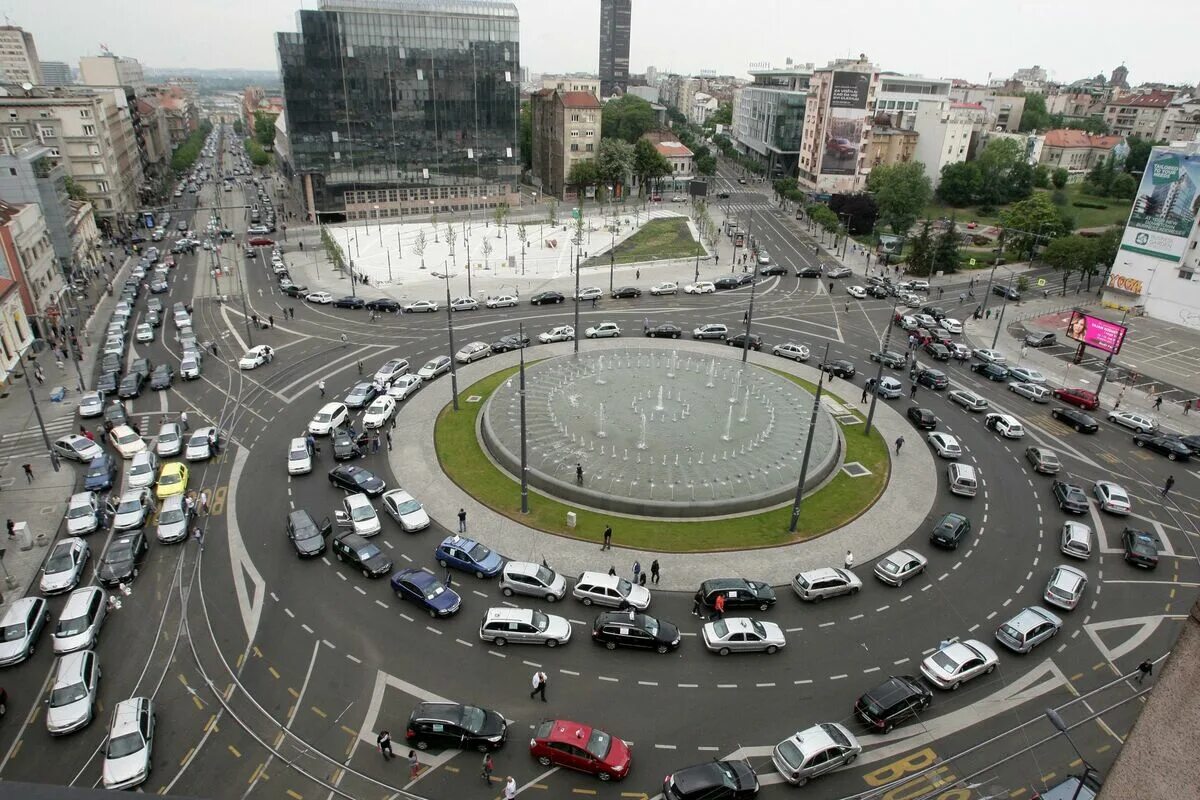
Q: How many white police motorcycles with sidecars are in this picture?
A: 0